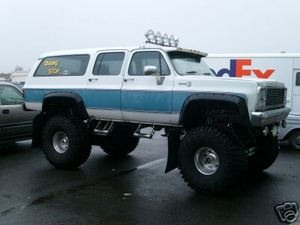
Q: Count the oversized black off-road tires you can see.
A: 4